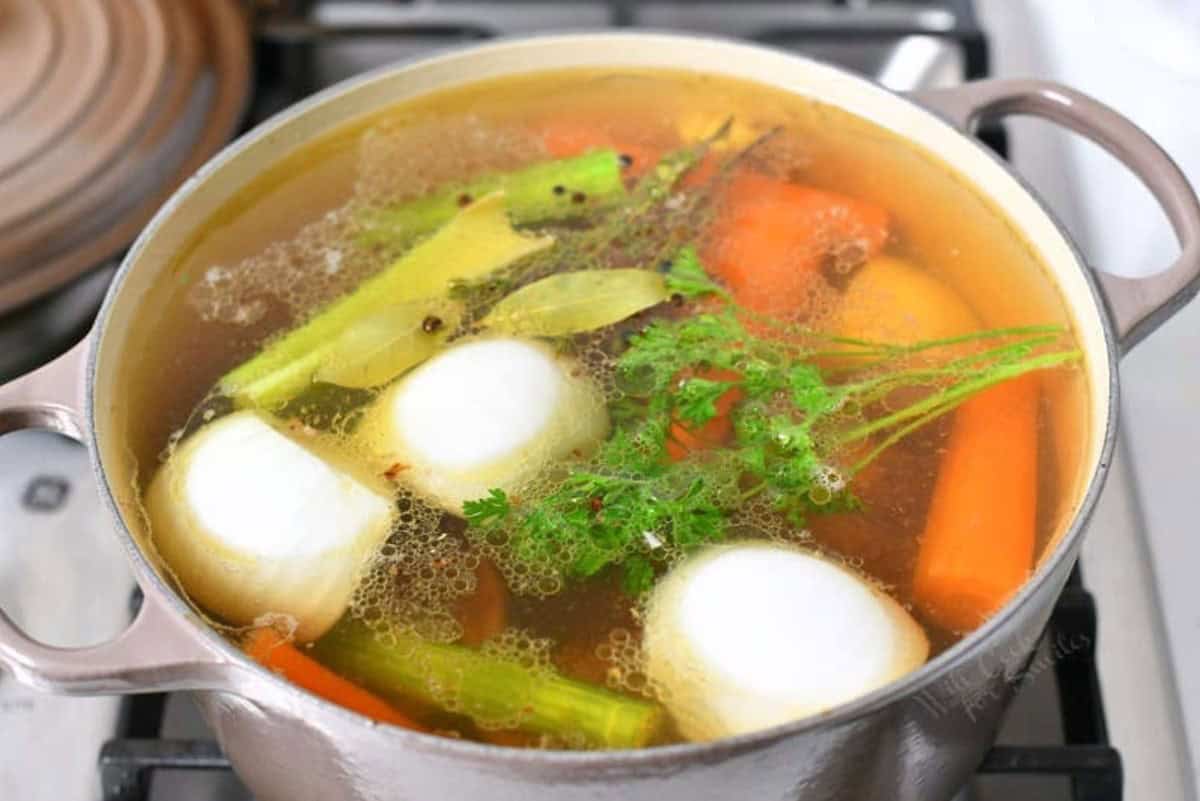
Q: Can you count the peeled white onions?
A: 3